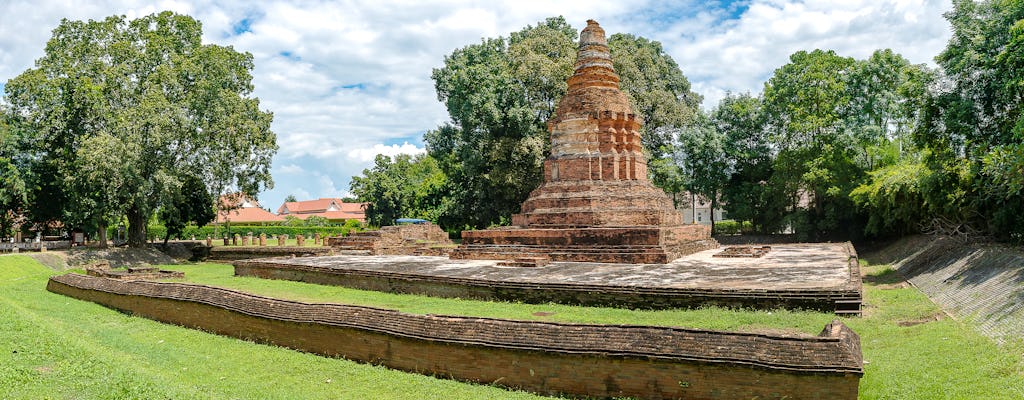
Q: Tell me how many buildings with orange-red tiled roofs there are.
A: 2